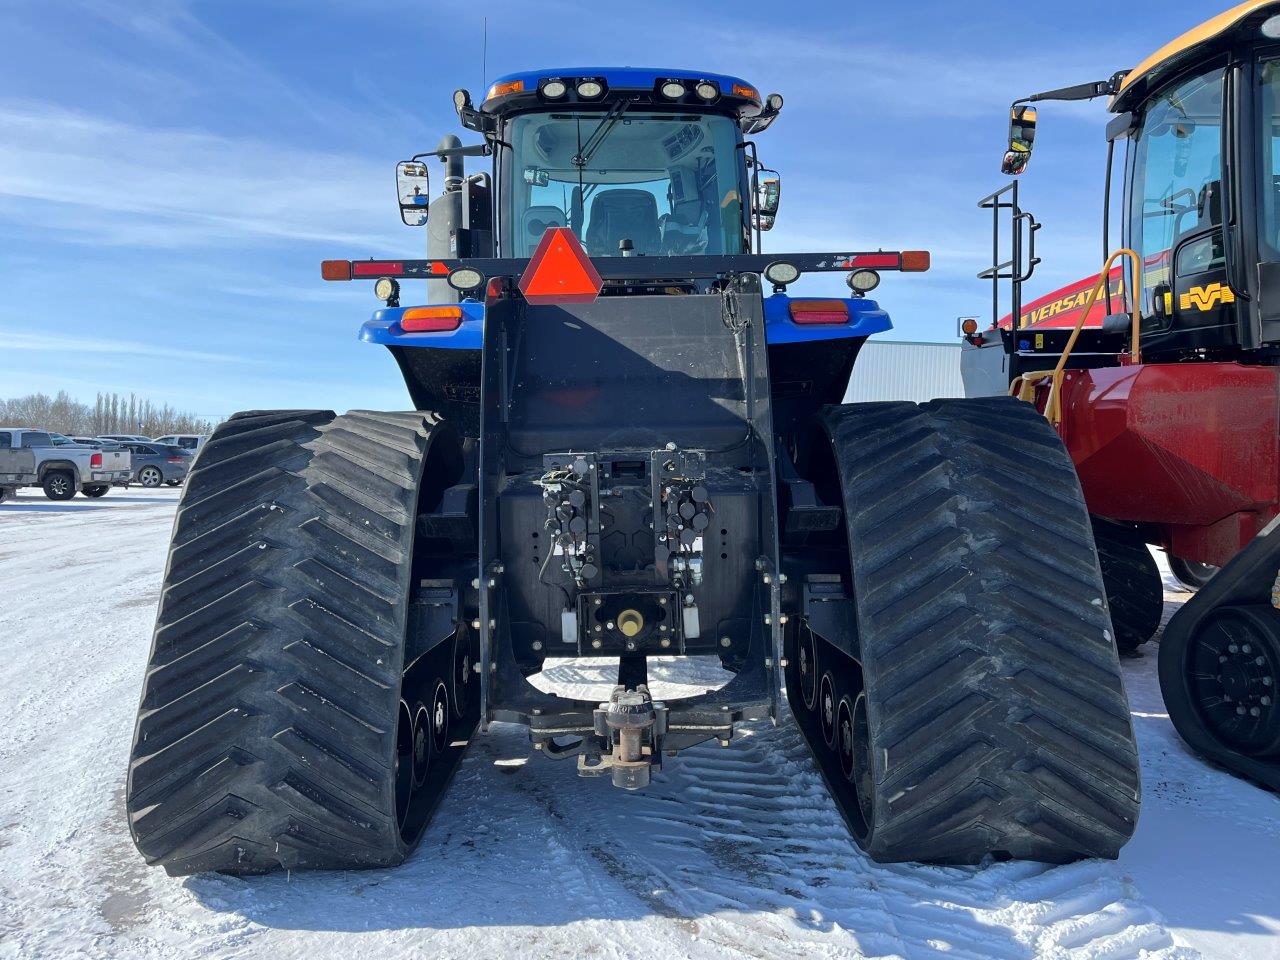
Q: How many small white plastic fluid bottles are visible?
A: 2